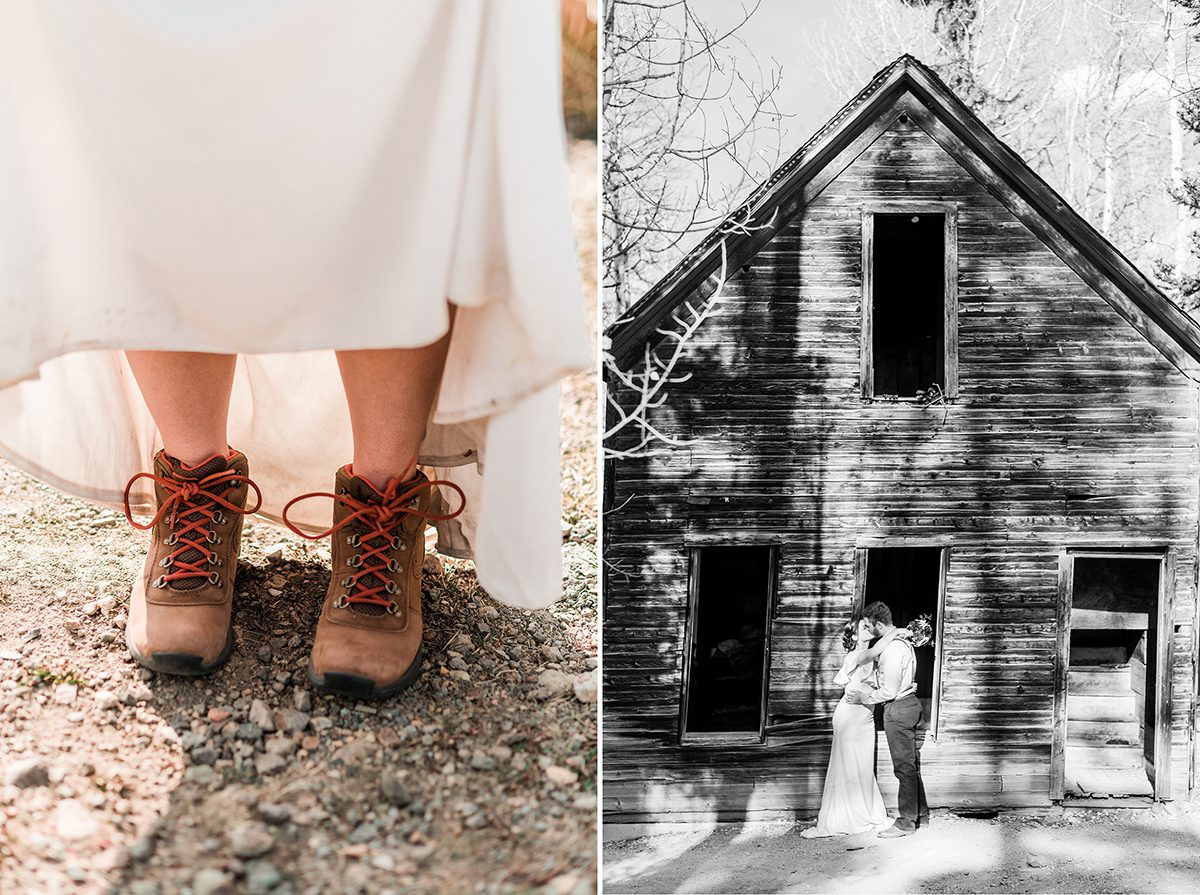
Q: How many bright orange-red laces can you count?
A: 2